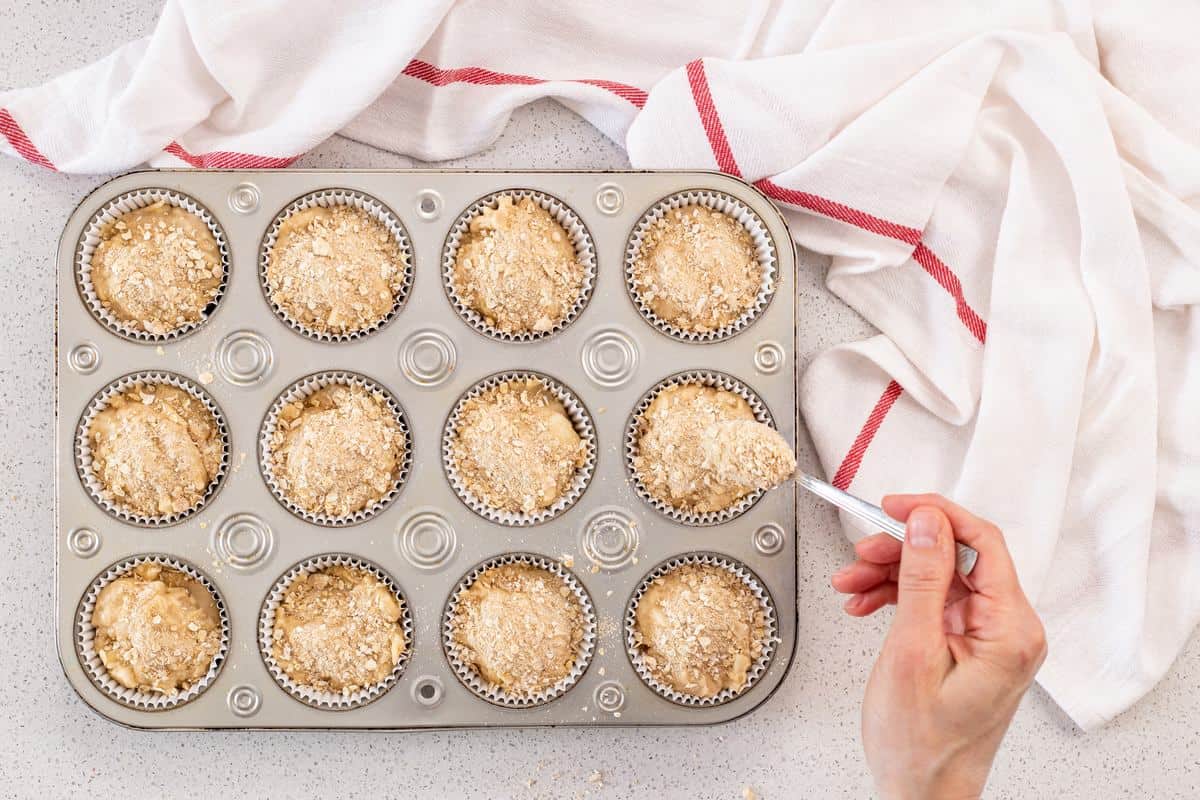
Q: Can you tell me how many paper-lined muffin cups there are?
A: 12